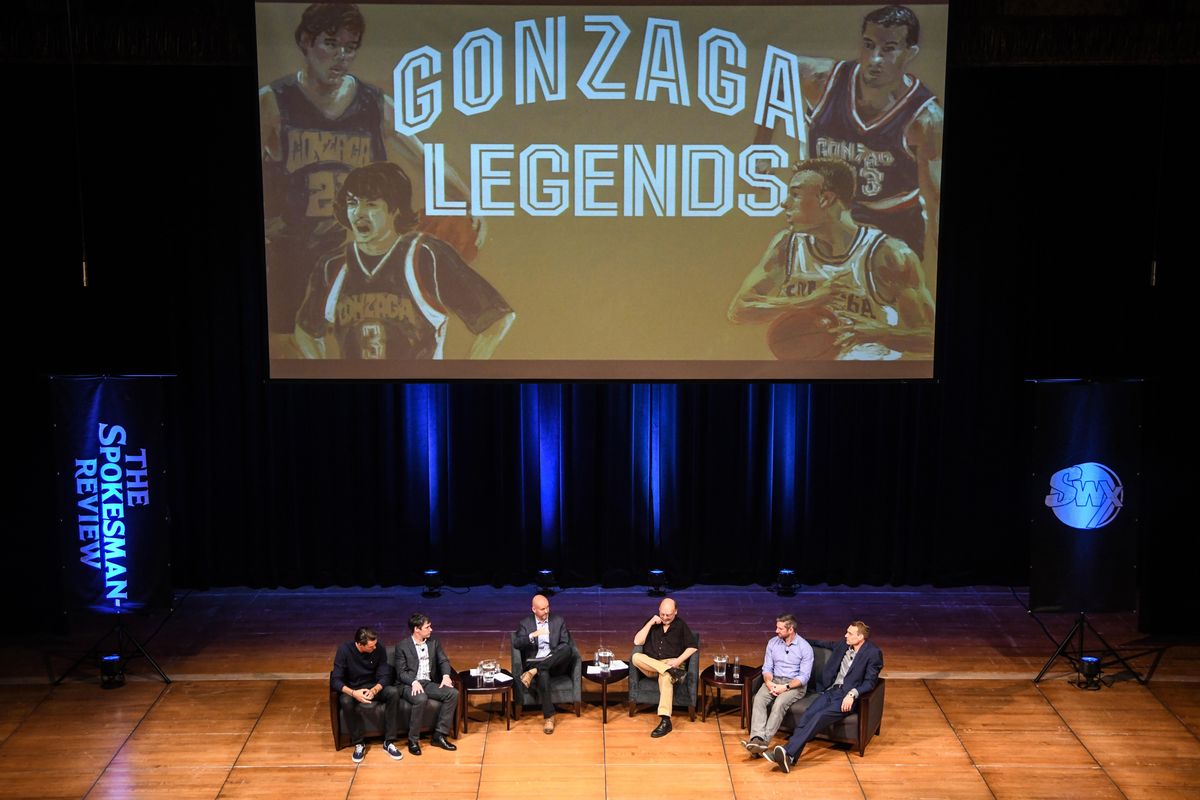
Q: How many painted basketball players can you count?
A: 4